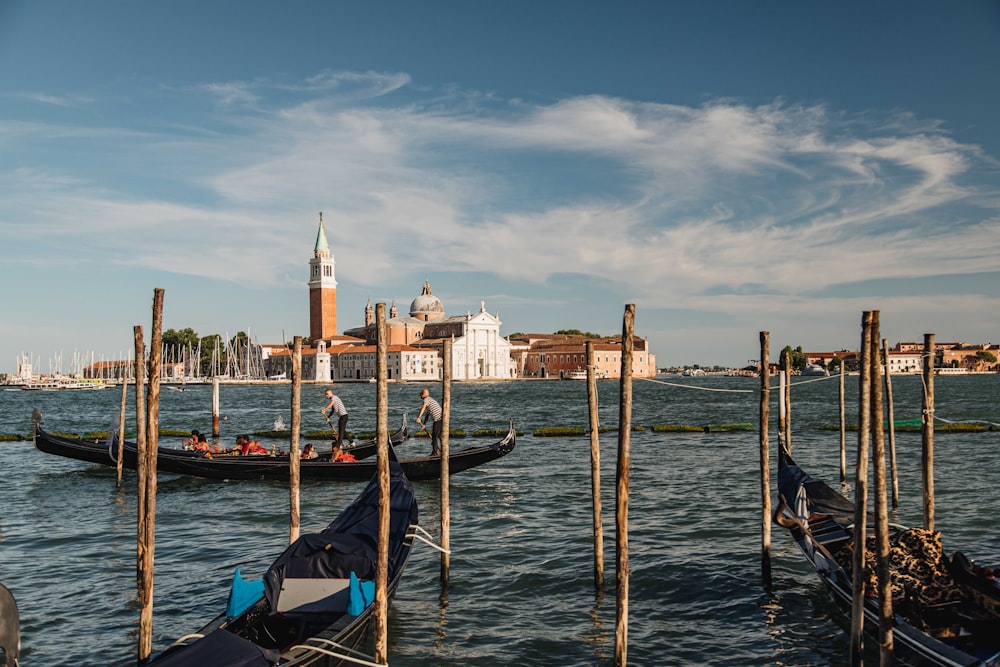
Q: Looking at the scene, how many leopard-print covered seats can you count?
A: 1